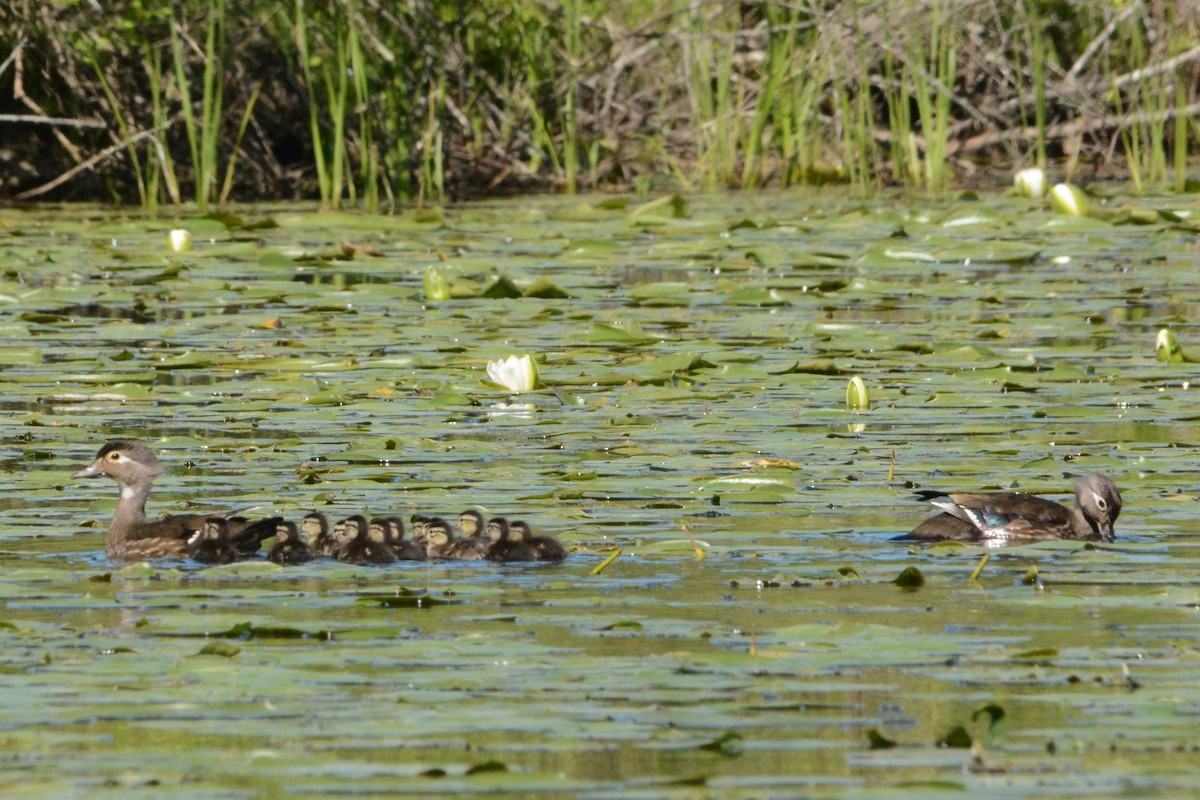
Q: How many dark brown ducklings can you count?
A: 13